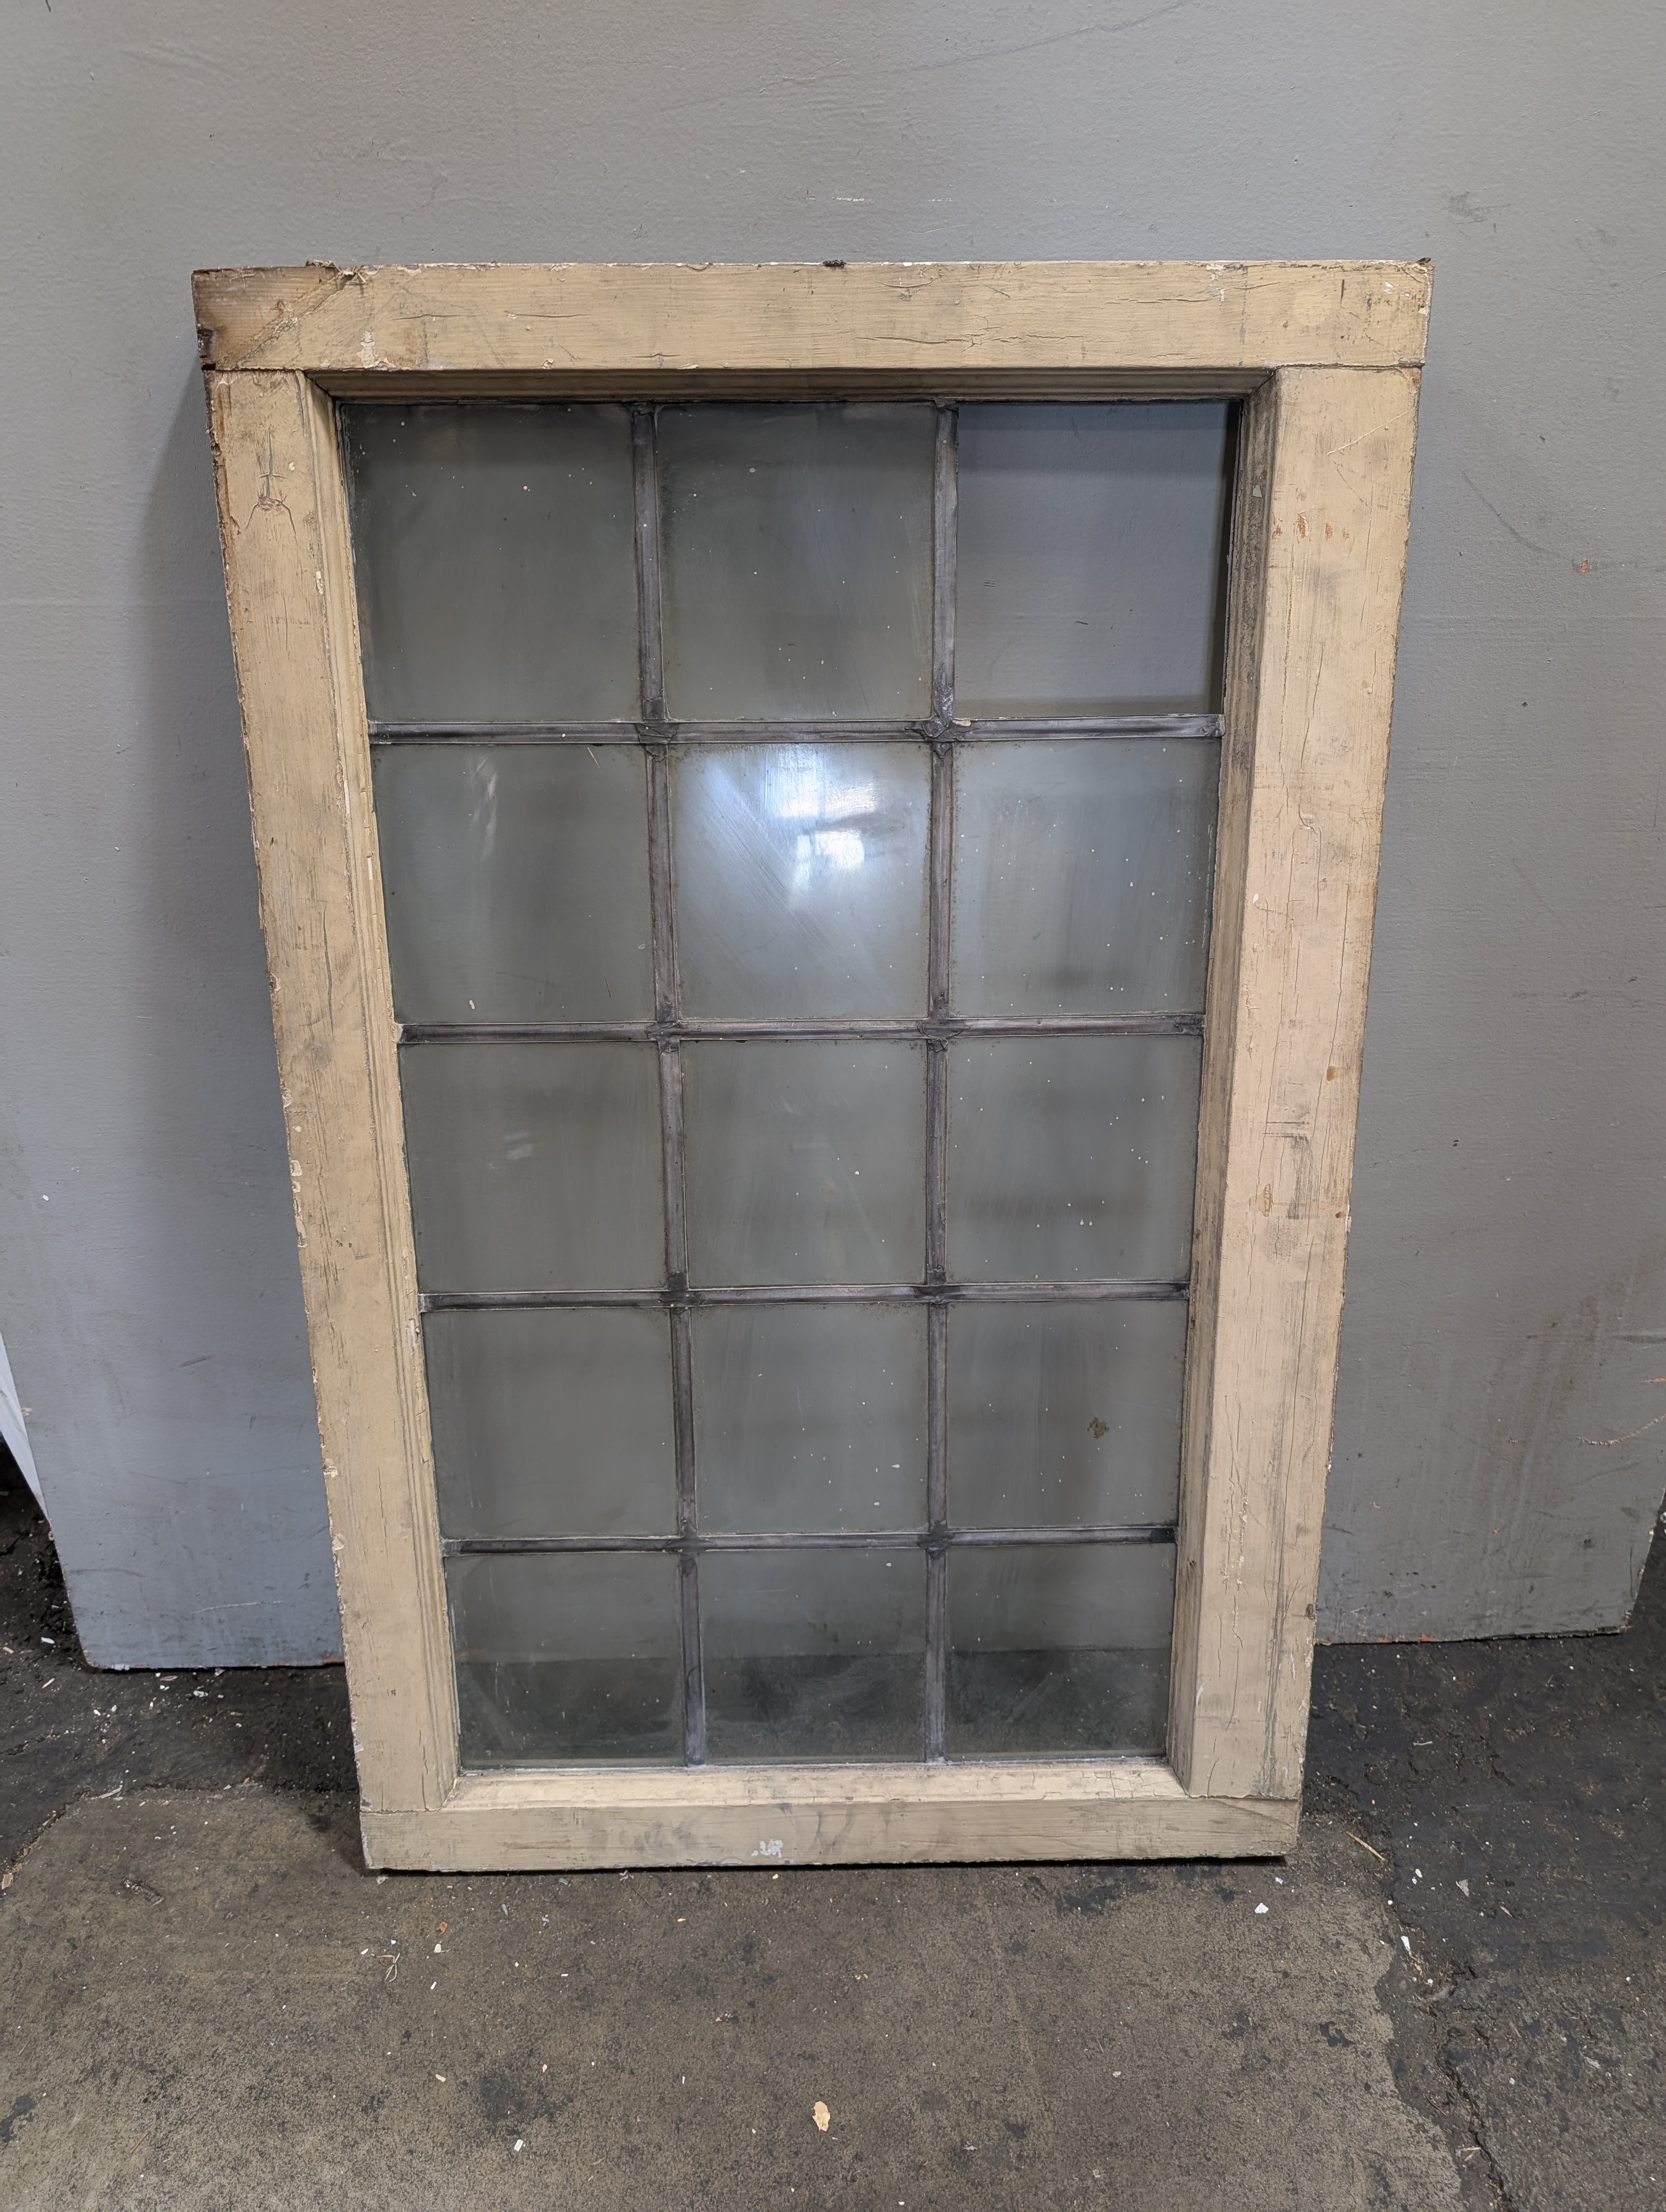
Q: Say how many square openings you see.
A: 15